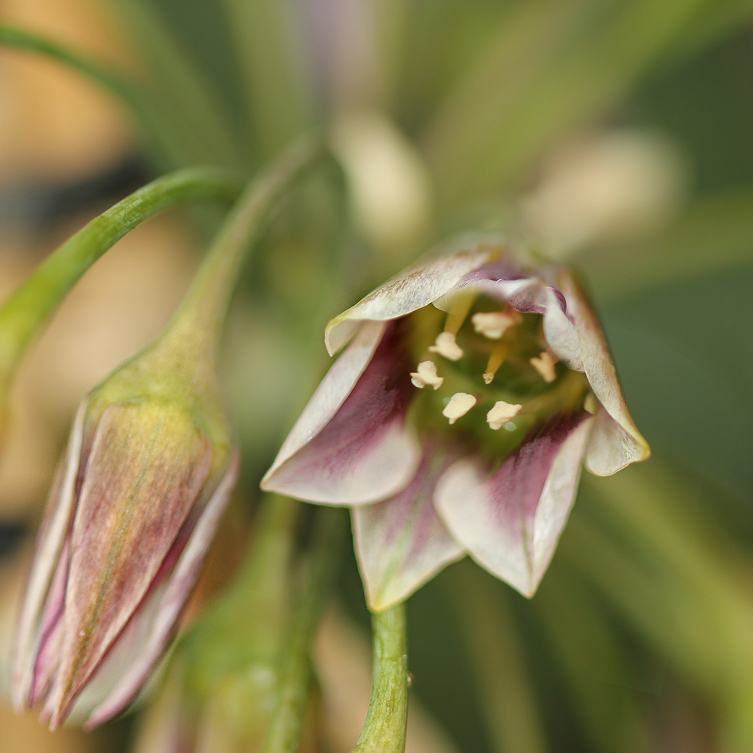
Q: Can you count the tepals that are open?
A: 6